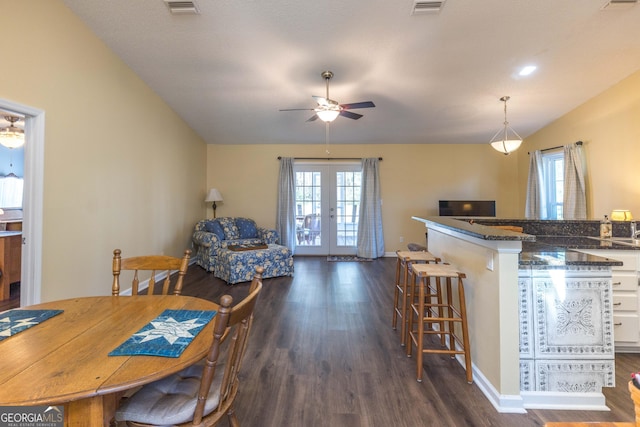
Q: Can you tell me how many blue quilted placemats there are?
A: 2